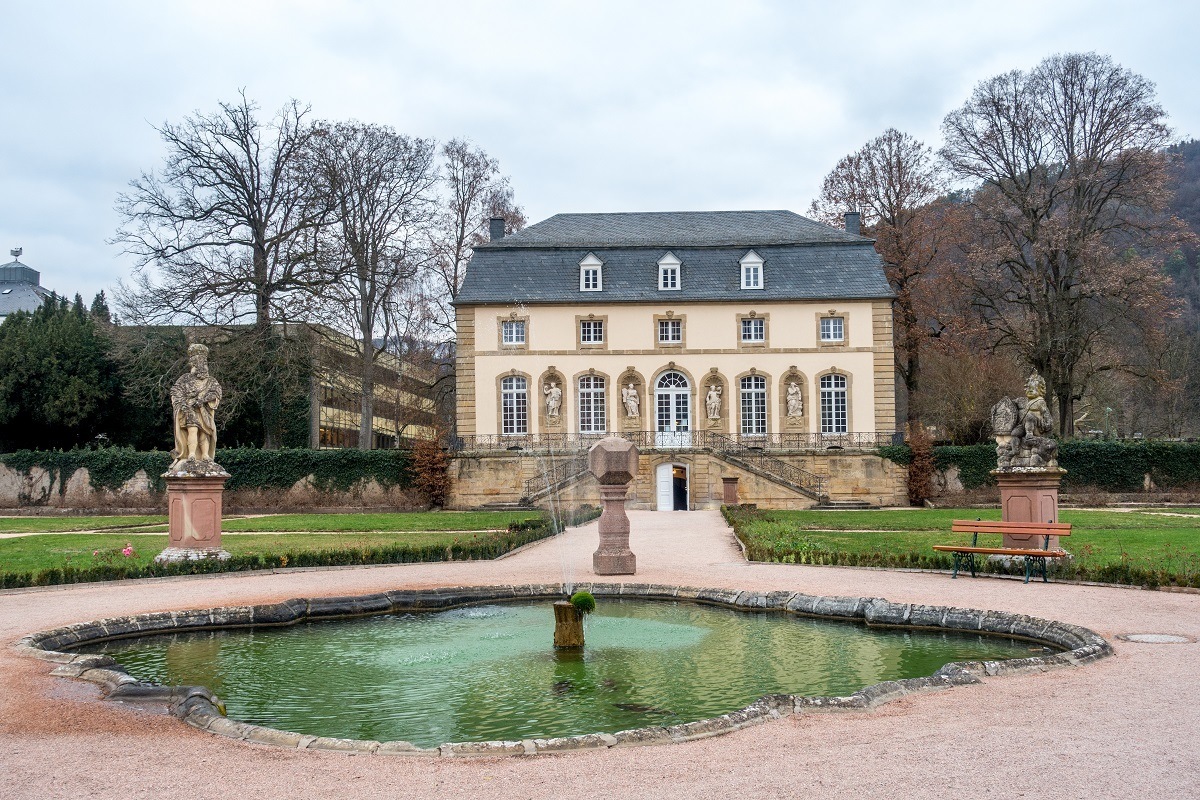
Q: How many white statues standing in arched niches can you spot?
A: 4